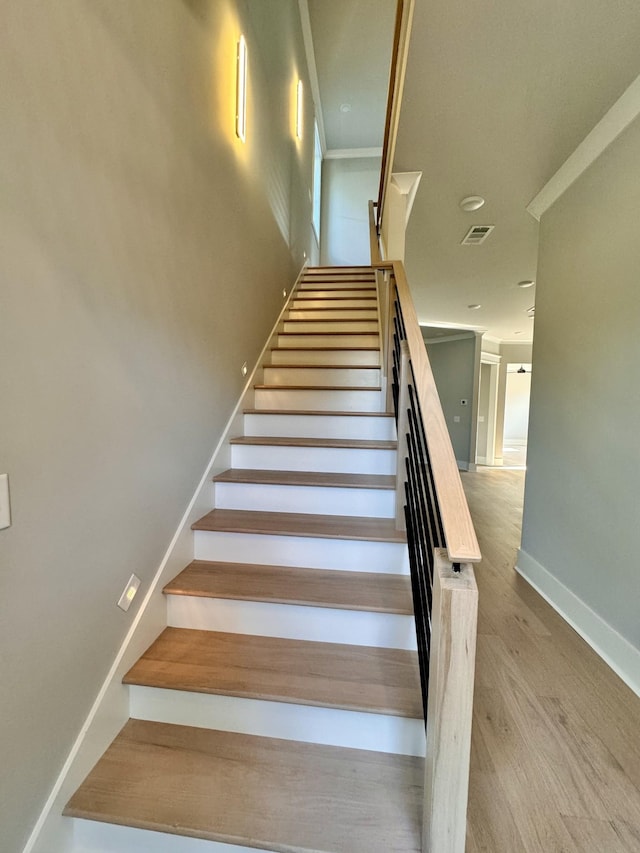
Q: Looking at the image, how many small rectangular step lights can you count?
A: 4